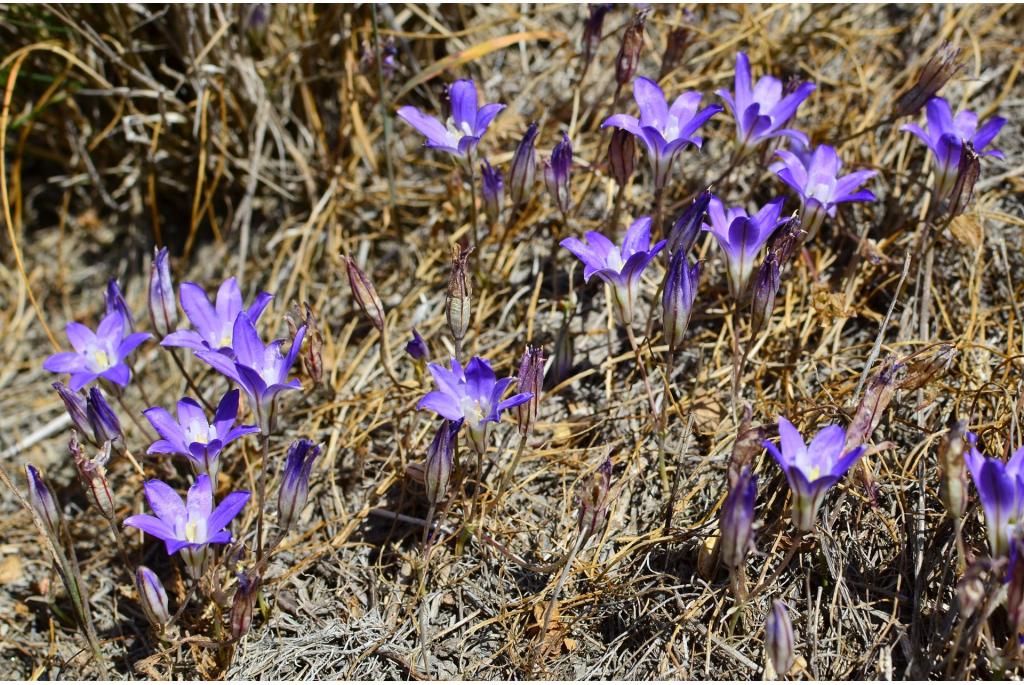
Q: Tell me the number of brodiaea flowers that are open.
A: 15